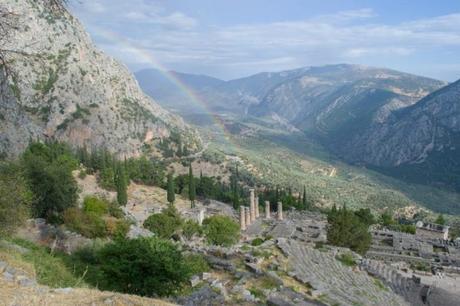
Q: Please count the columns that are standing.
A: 6